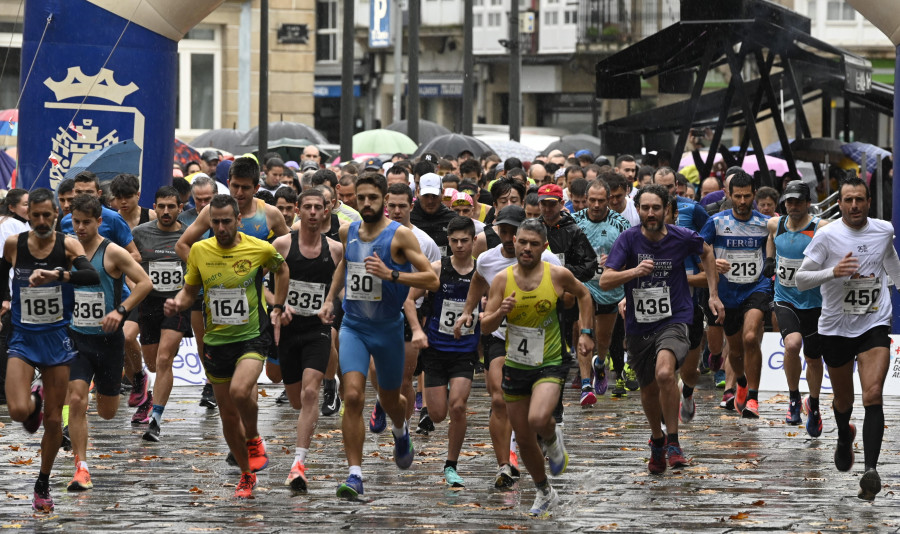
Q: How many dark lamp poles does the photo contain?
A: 5